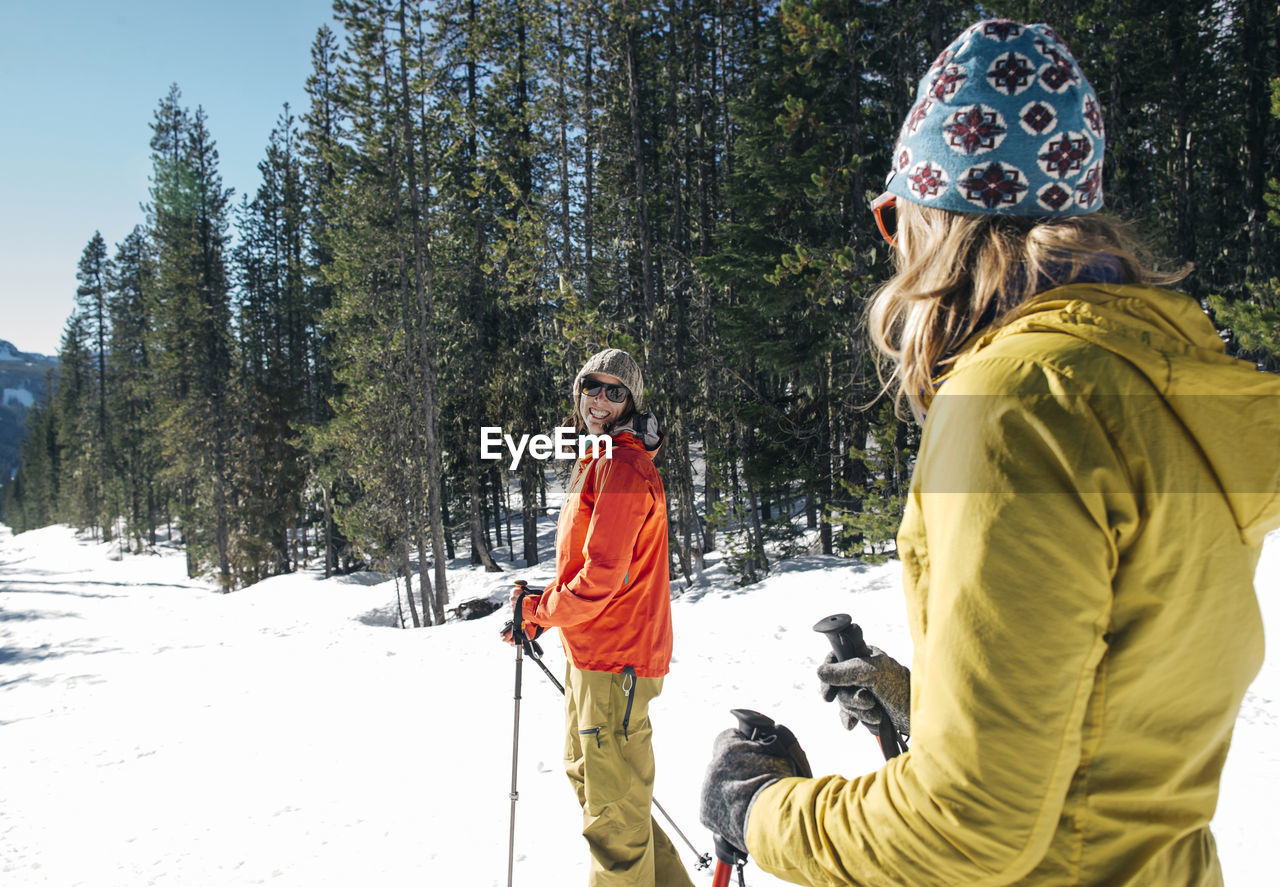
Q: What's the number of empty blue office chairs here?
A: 0